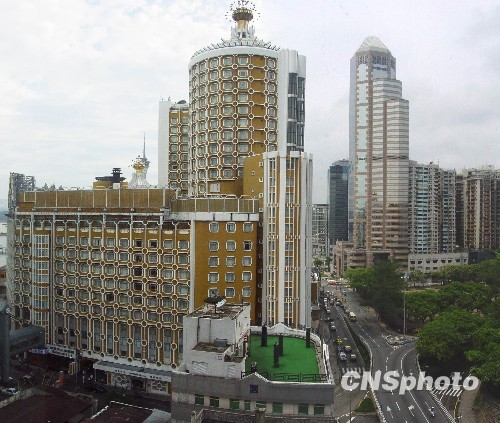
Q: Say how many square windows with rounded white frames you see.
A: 15